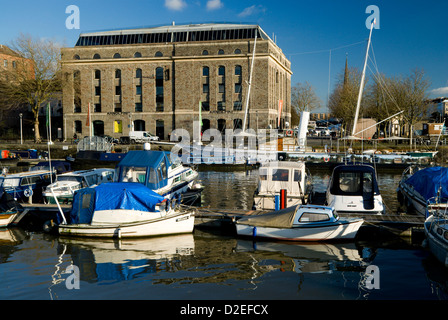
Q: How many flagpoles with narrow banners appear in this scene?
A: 4